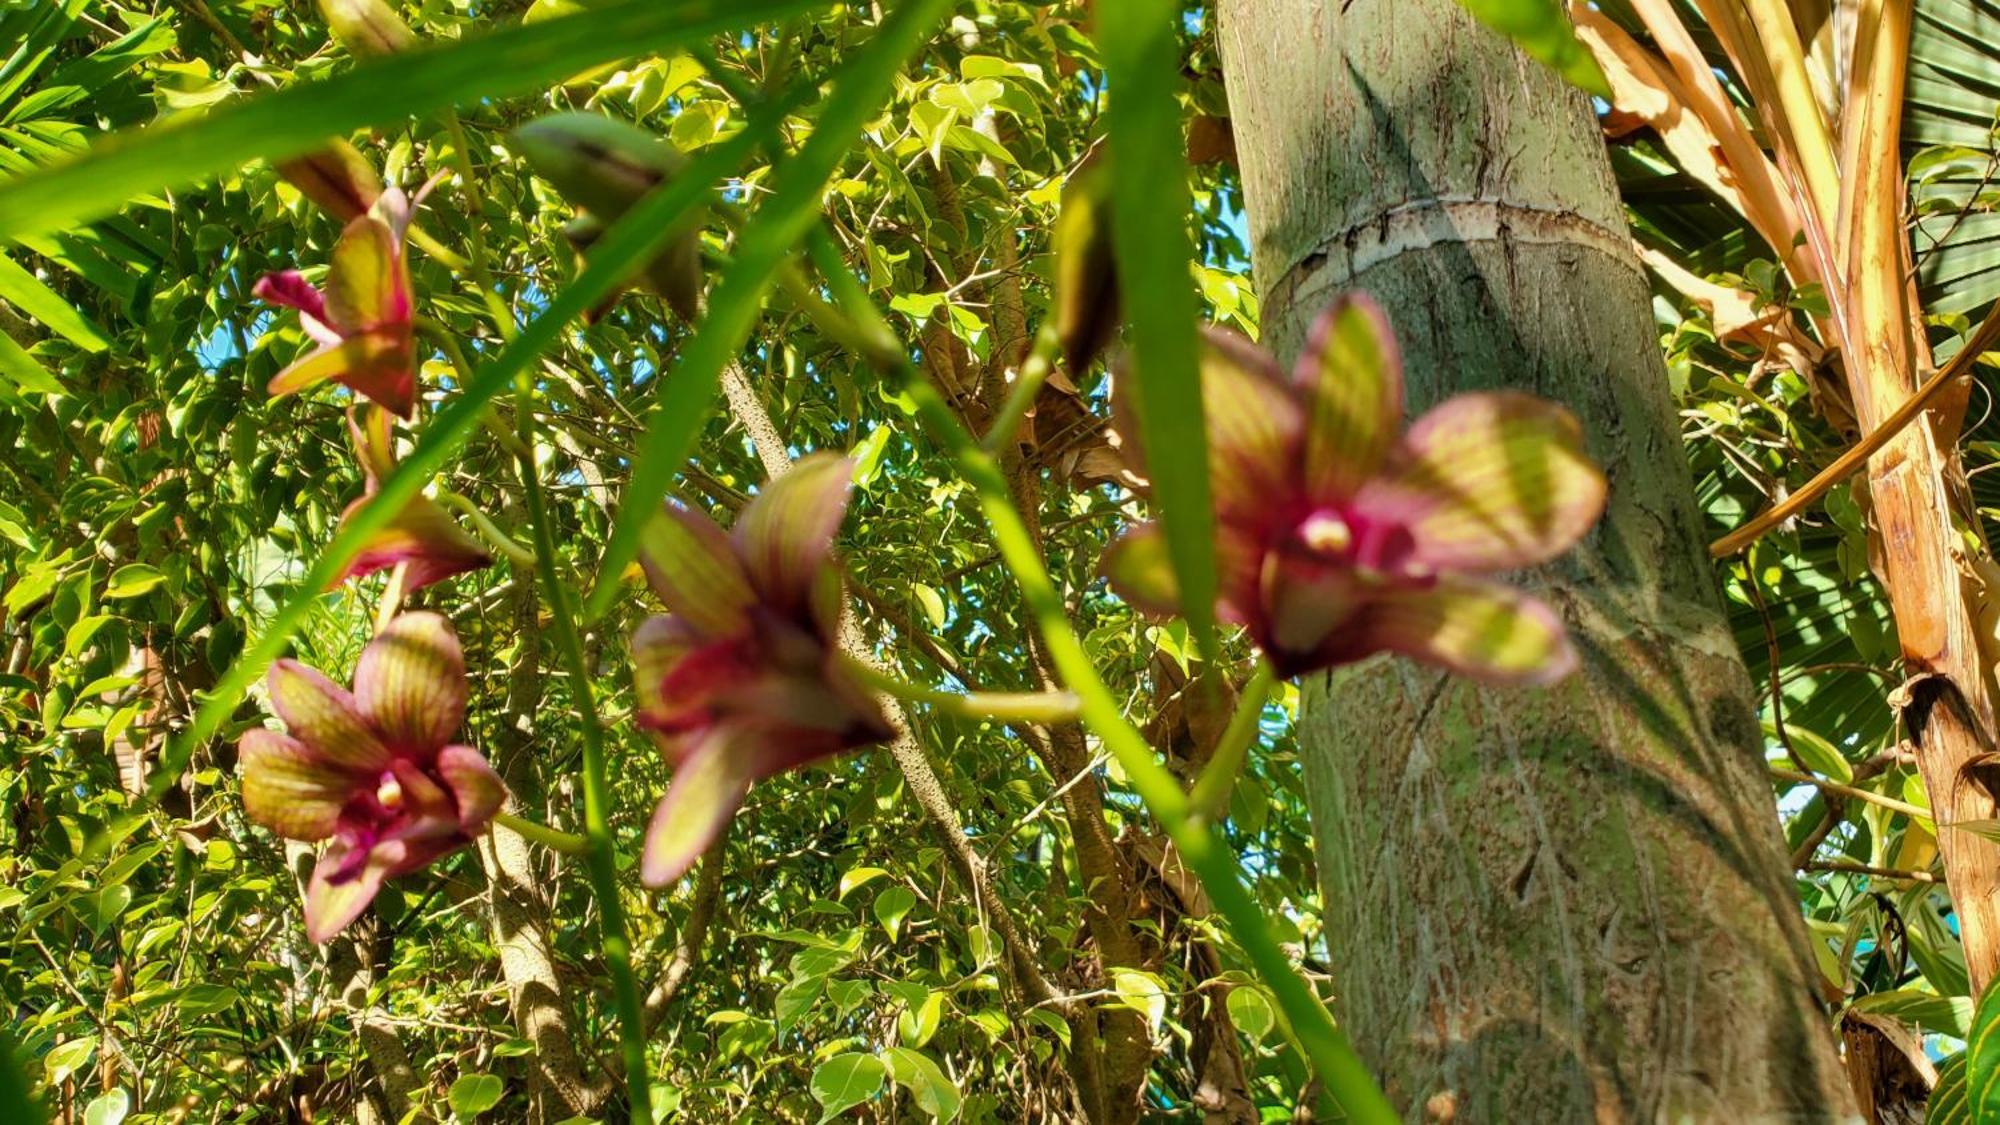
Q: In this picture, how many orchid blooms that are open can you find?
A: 5